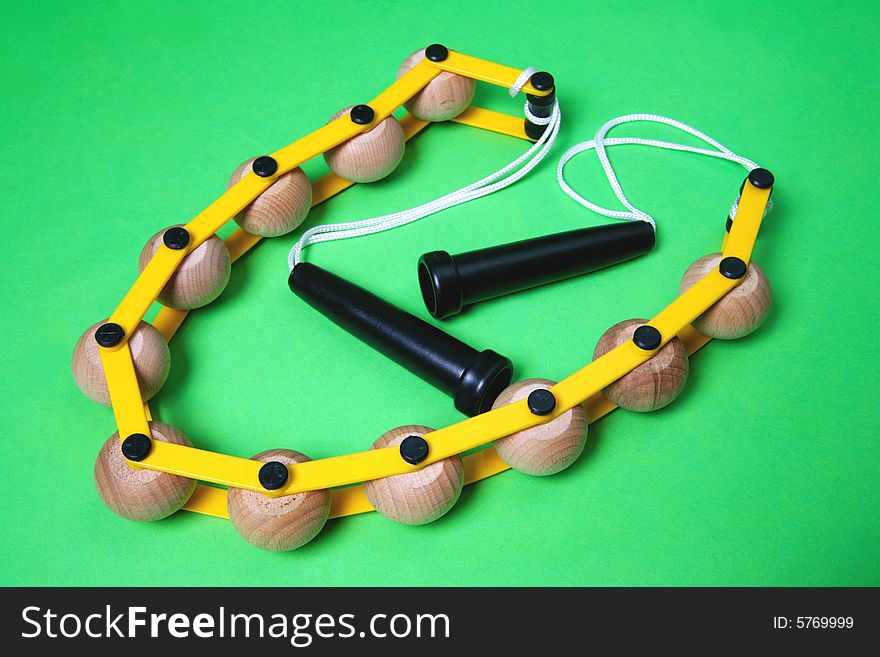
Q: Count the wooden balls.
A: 11